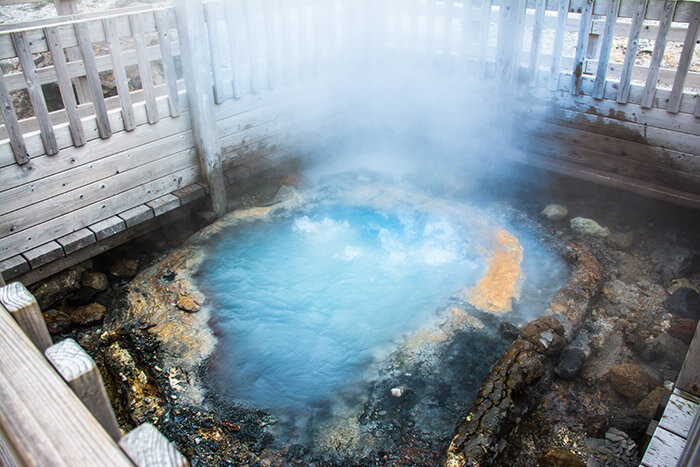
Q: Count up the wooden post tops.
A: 3